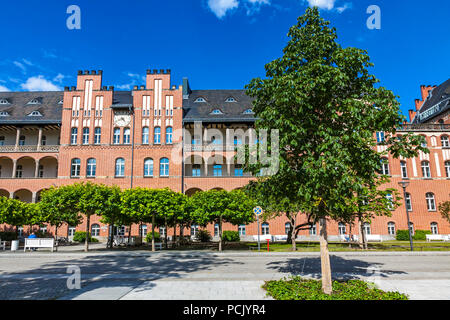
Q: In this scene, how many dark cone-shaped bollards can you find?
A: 0